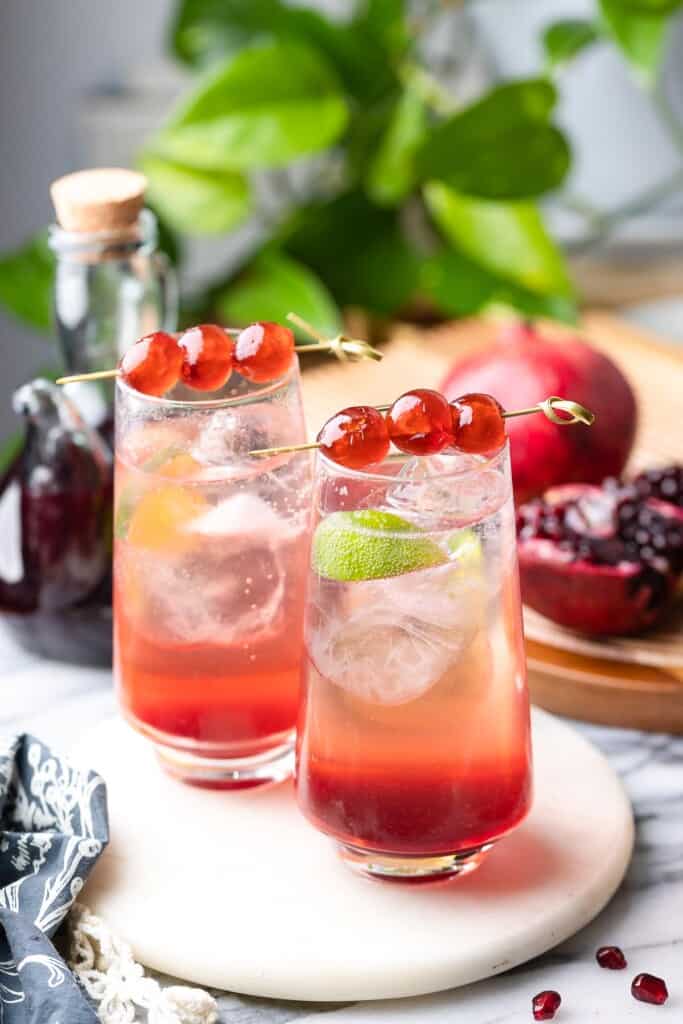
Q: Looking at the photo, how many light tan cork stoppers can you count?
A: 1